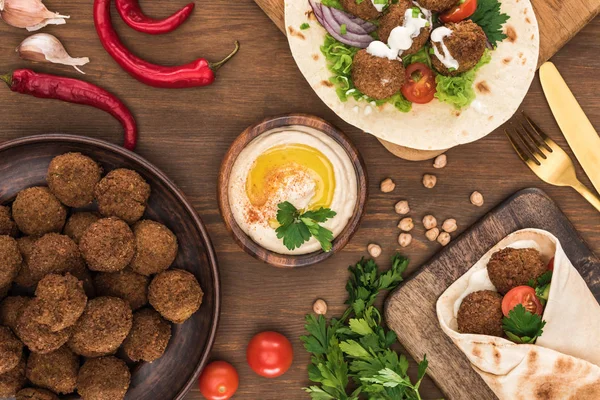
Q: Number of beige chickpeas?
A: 13